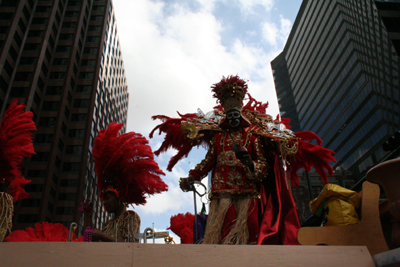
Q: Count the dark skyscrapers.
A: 2